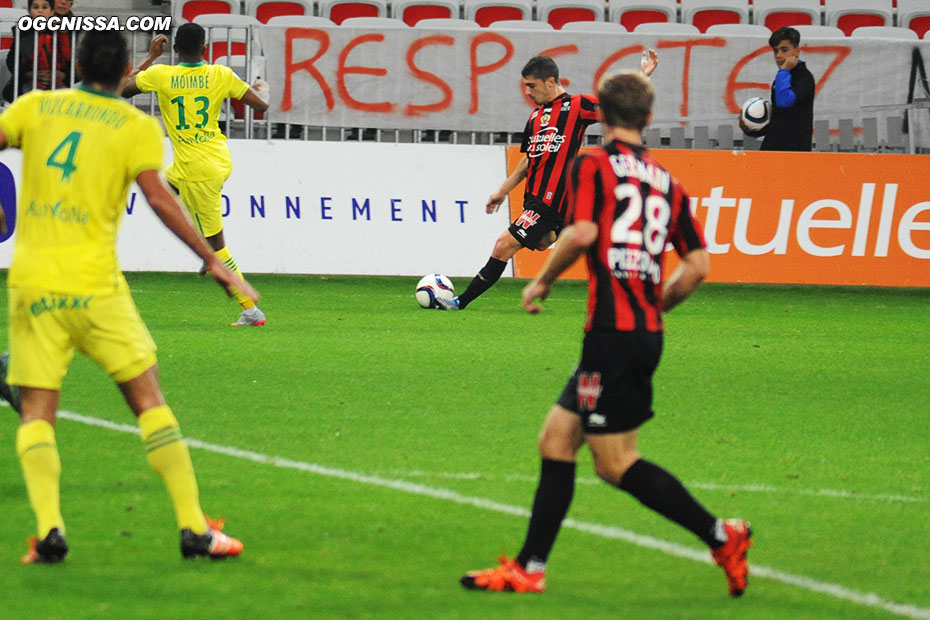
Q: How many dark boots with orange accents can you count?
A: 2